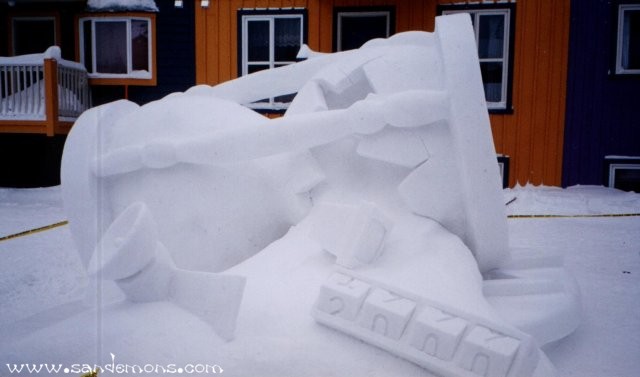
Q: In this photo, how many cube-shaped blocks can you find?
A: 4